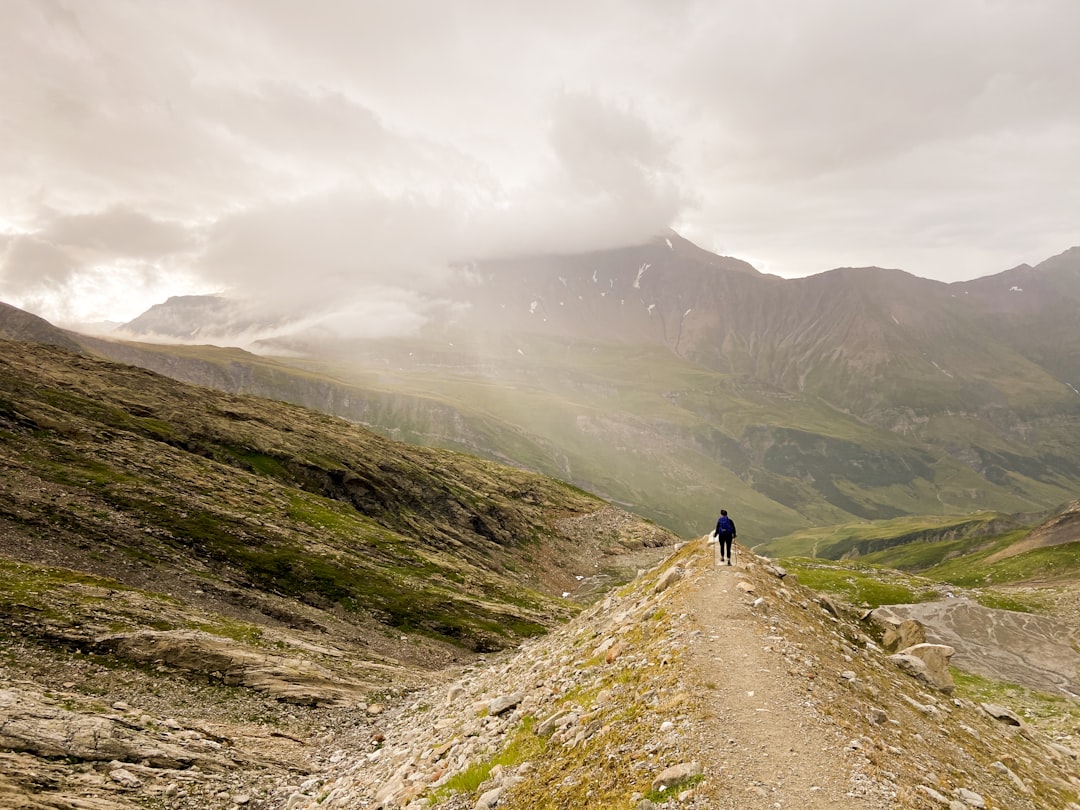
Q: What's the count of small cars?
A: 0